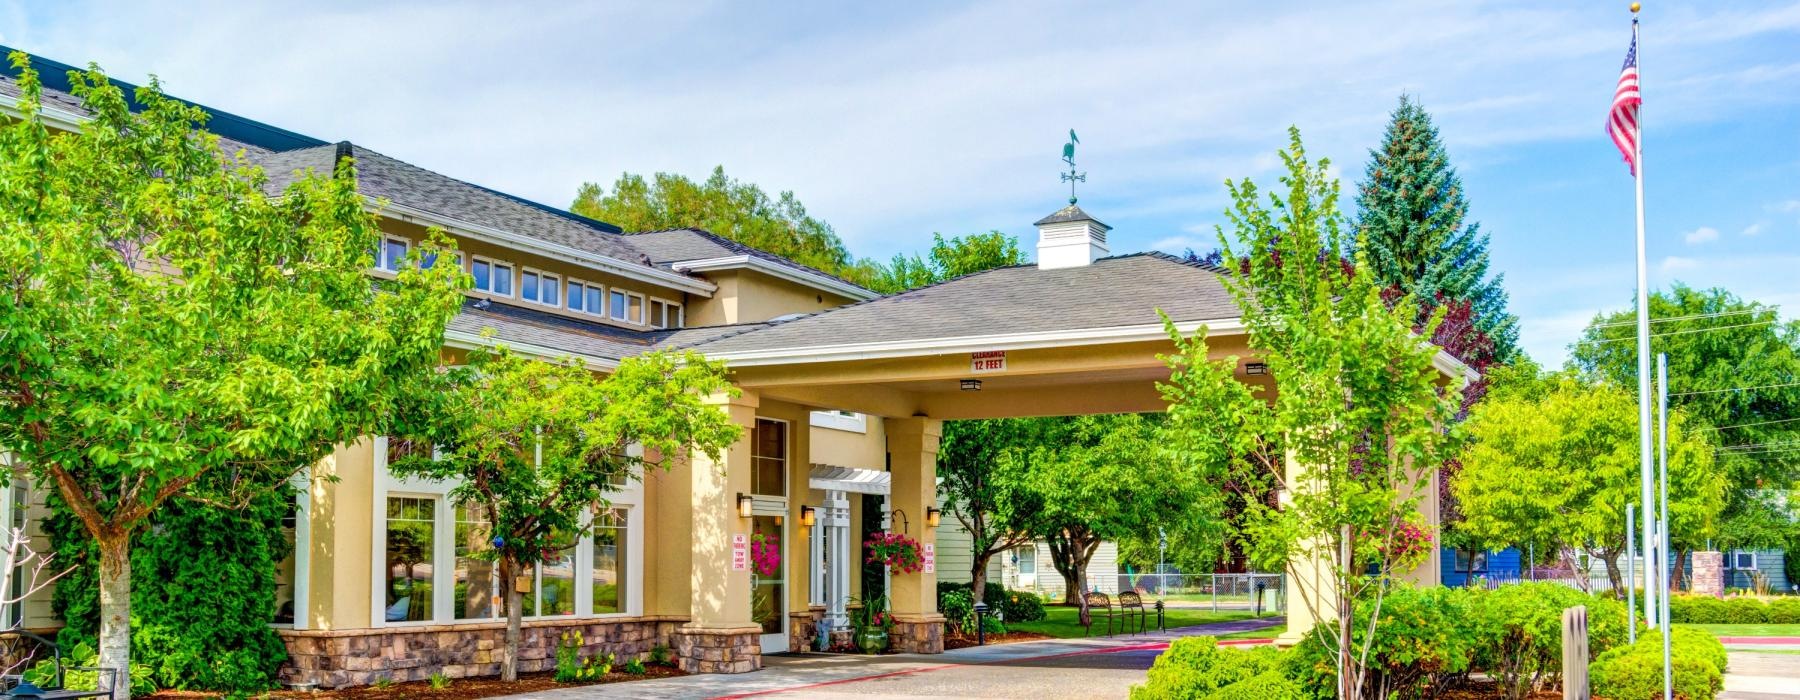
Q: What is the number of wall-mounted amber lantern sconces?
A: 3